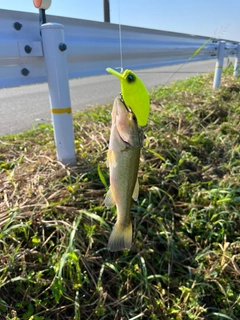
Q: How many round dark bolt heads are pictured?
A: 4